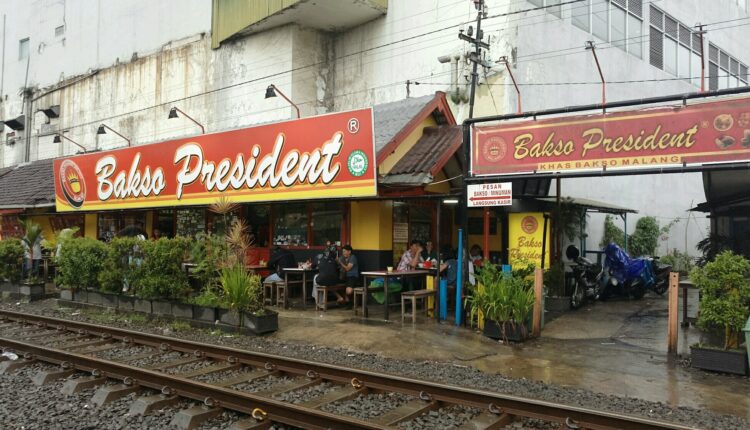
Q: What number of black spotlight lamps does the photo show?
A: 4